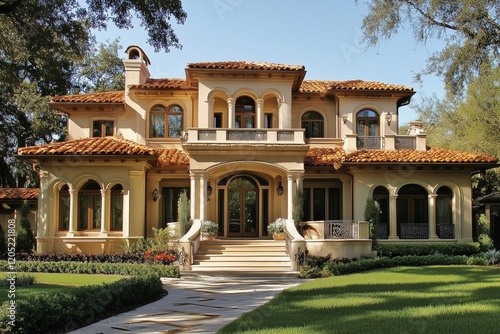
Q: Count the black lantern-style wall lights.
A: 5